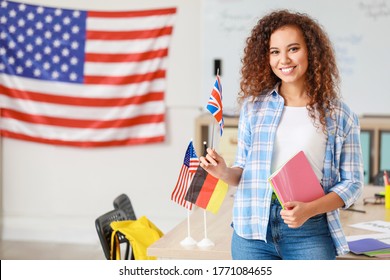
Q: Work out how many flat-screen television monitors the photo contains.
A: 0